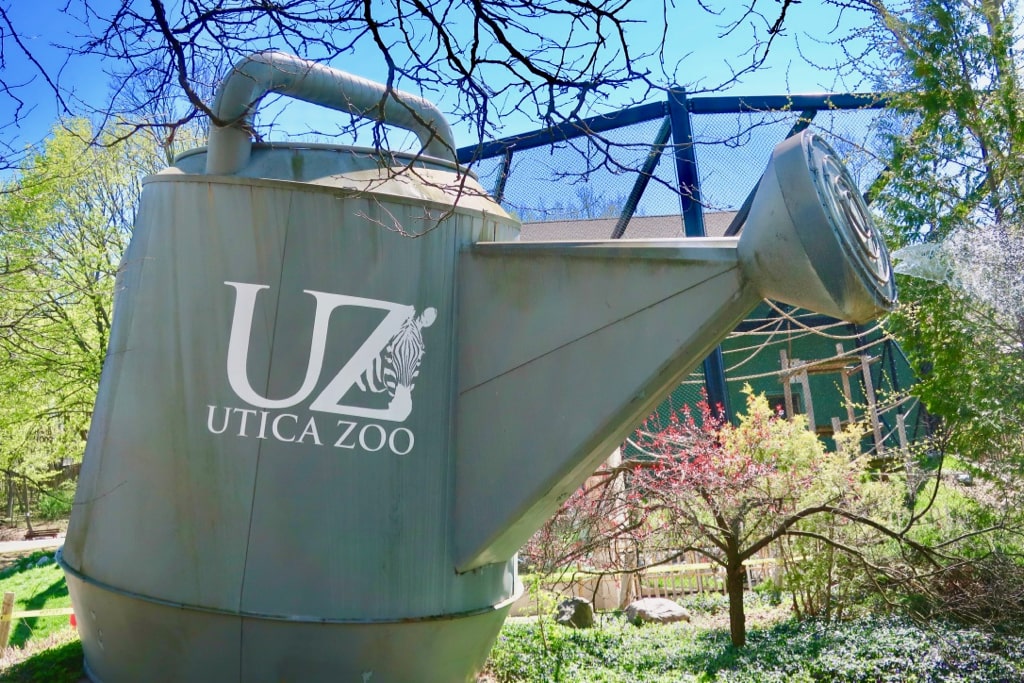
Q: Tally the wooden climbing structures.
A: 1